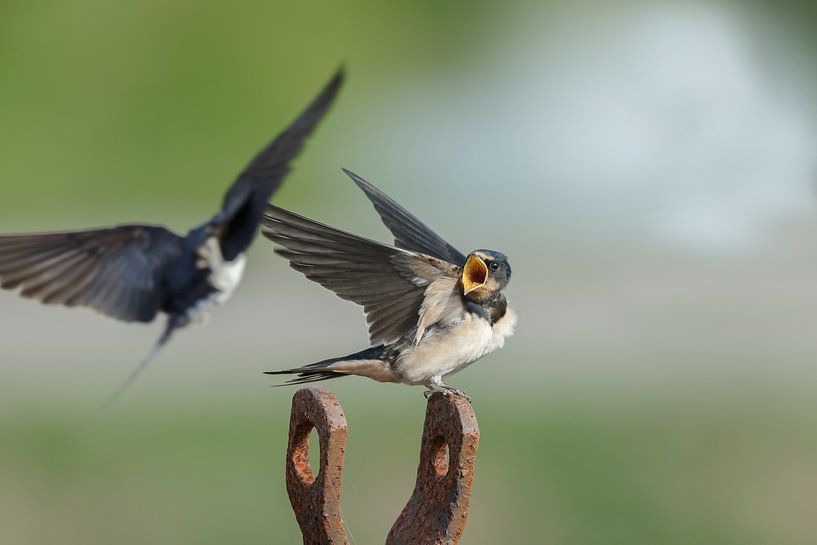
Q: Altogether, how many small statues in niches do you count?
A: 0